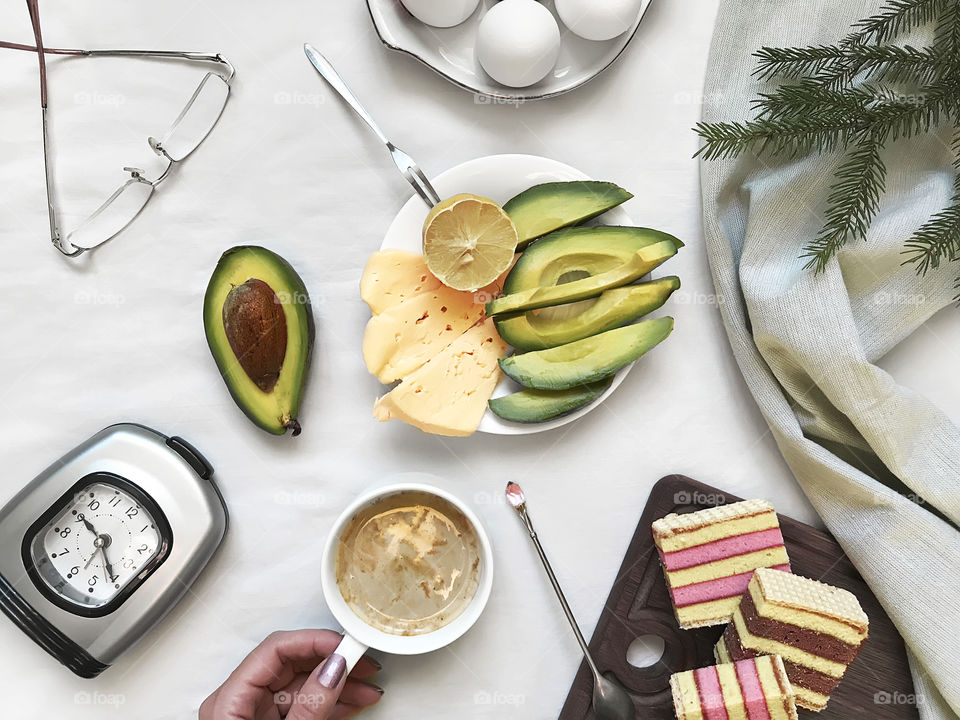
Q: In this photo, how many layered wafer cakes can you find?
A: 3